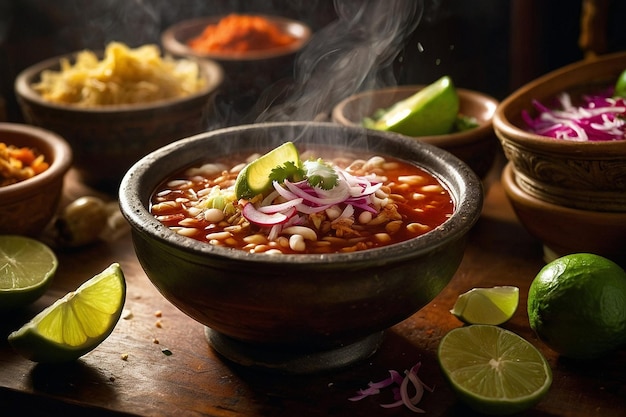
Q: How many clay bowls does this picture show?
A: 7